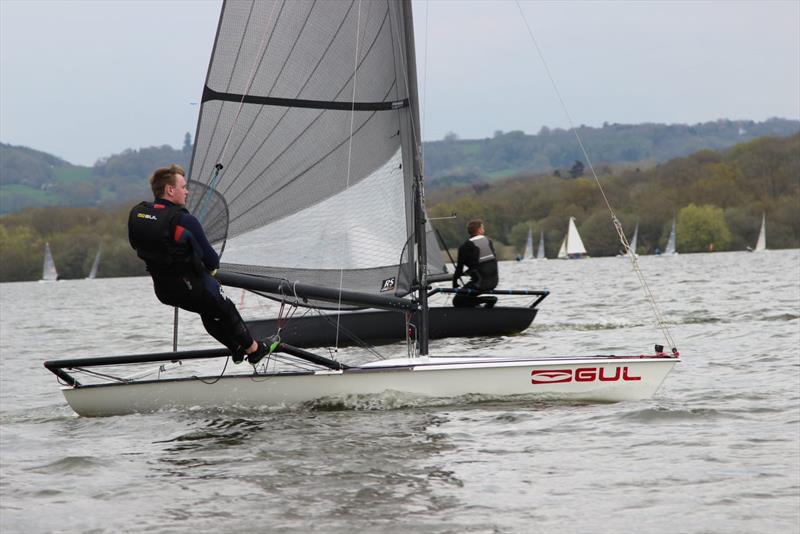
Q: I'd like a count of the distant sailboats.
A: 8